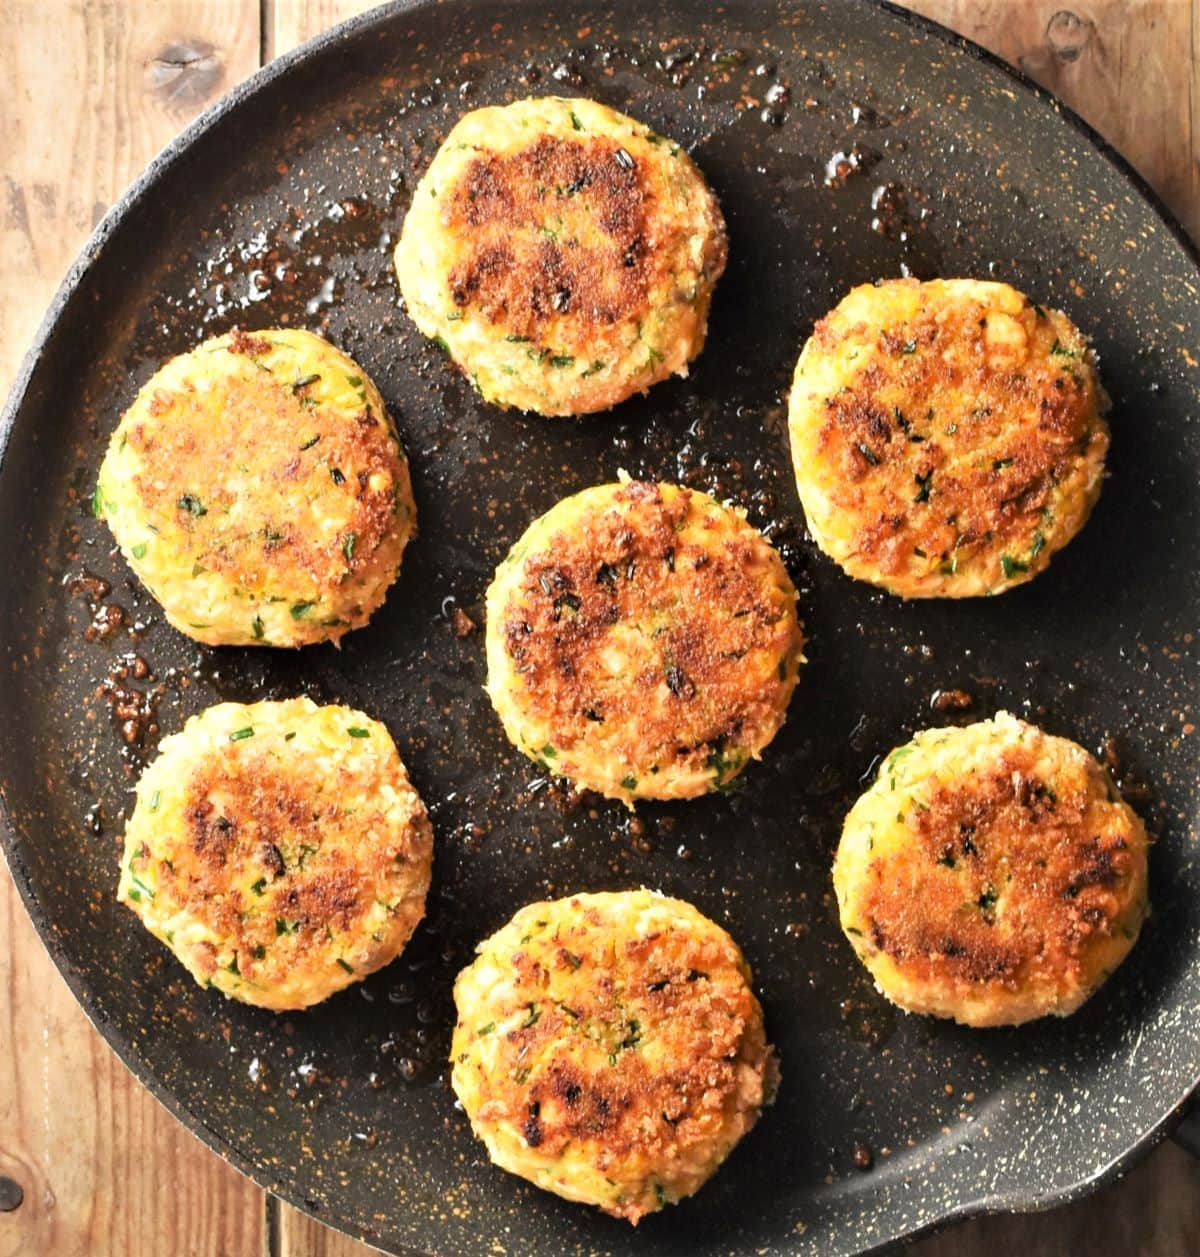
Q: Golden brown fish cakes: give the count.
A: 7